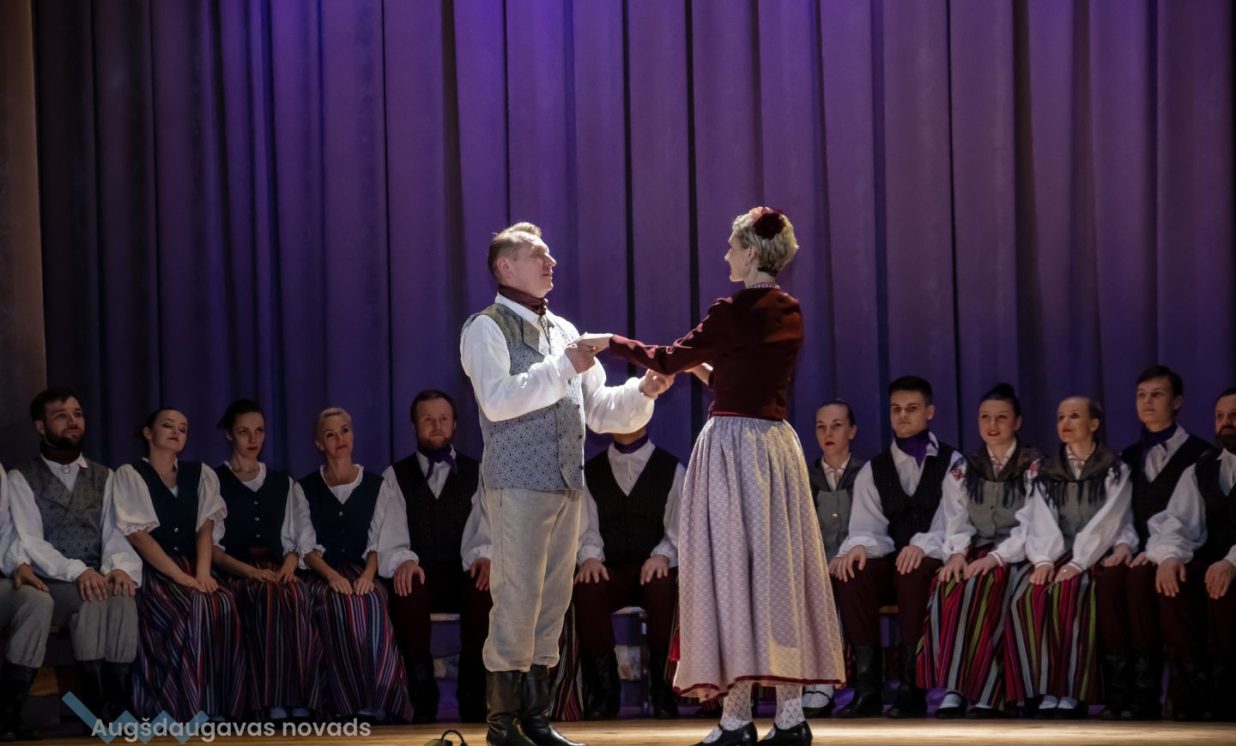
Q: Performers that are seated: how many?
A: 13